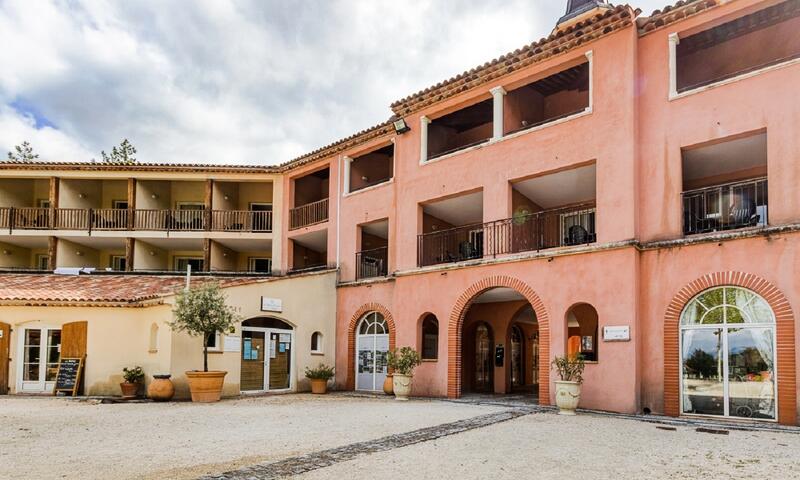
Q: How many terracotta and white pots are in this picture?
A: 7